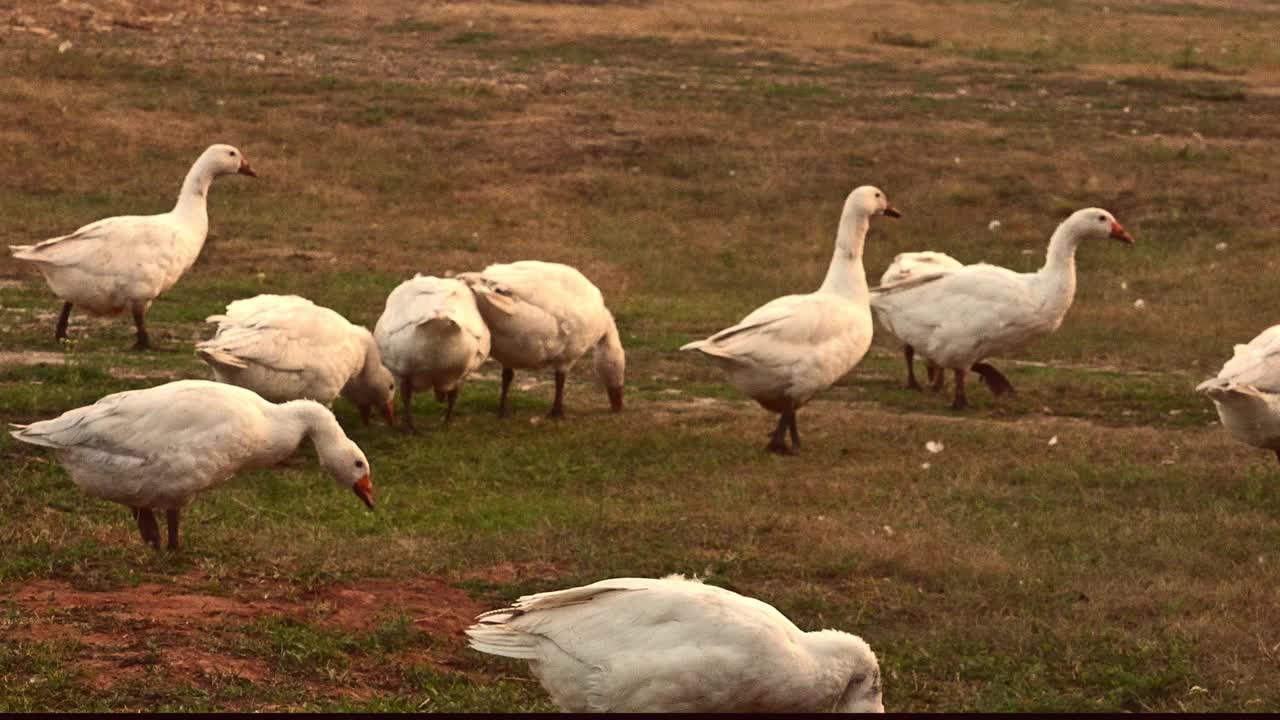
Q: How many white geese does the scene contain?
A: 10